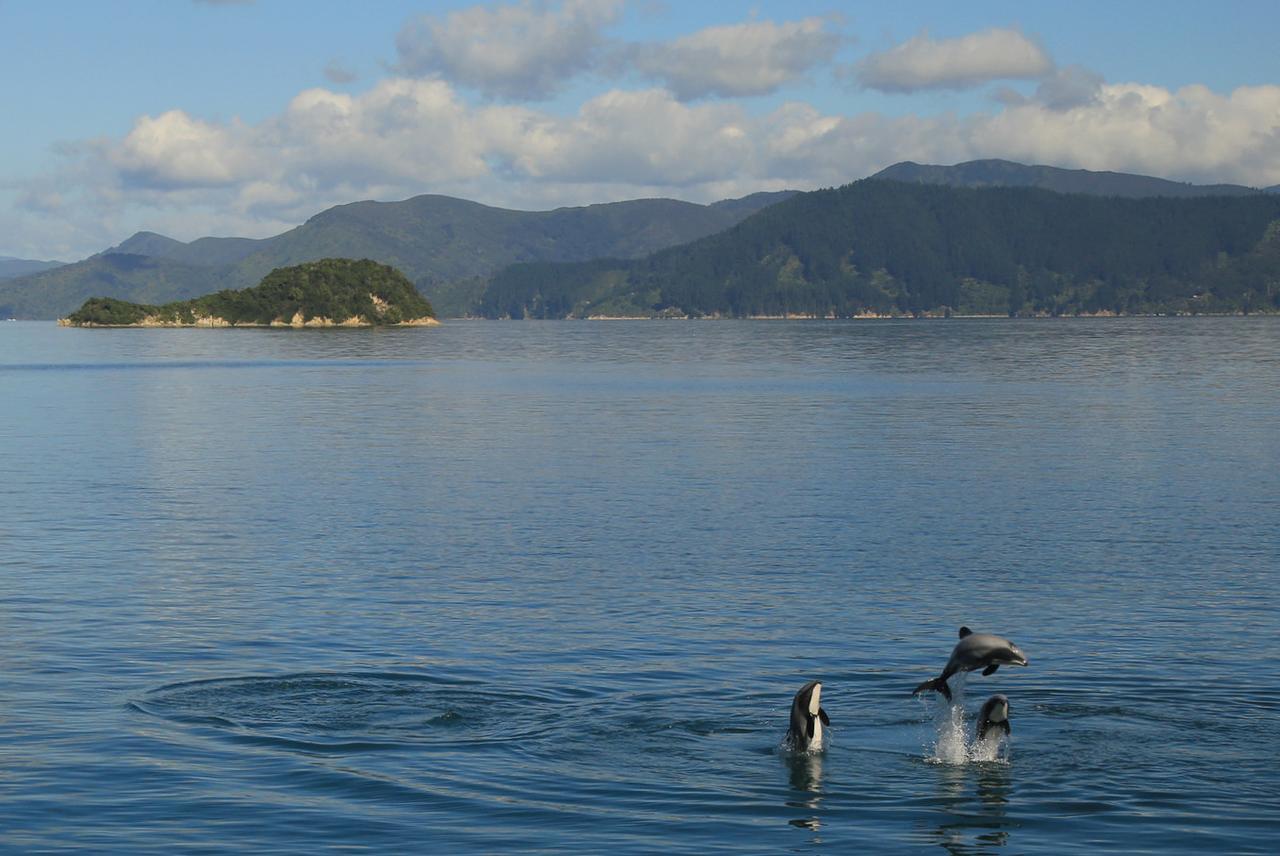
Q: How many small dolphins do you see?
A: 3